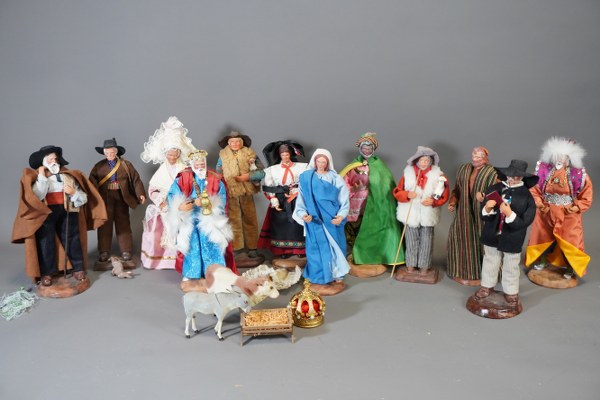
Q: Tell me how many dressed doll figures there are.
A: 12